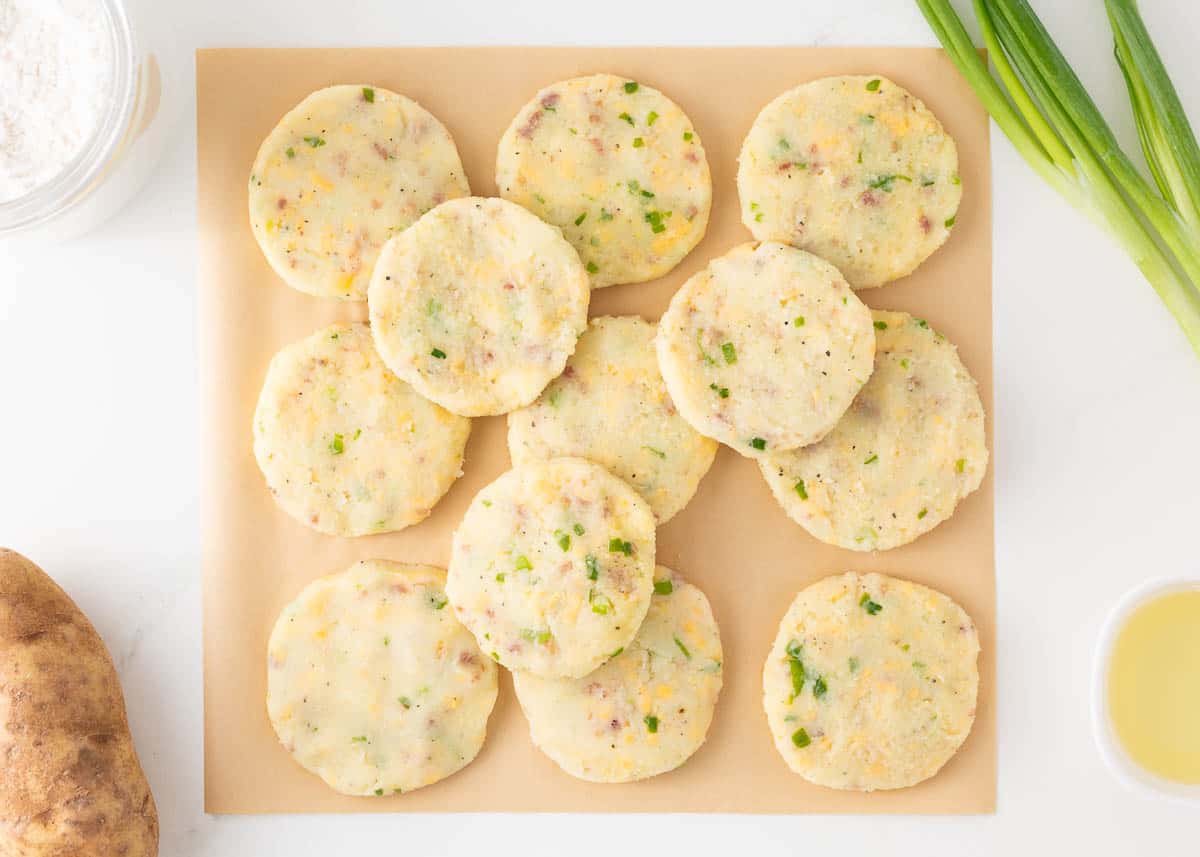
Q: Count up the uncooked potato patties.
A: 12